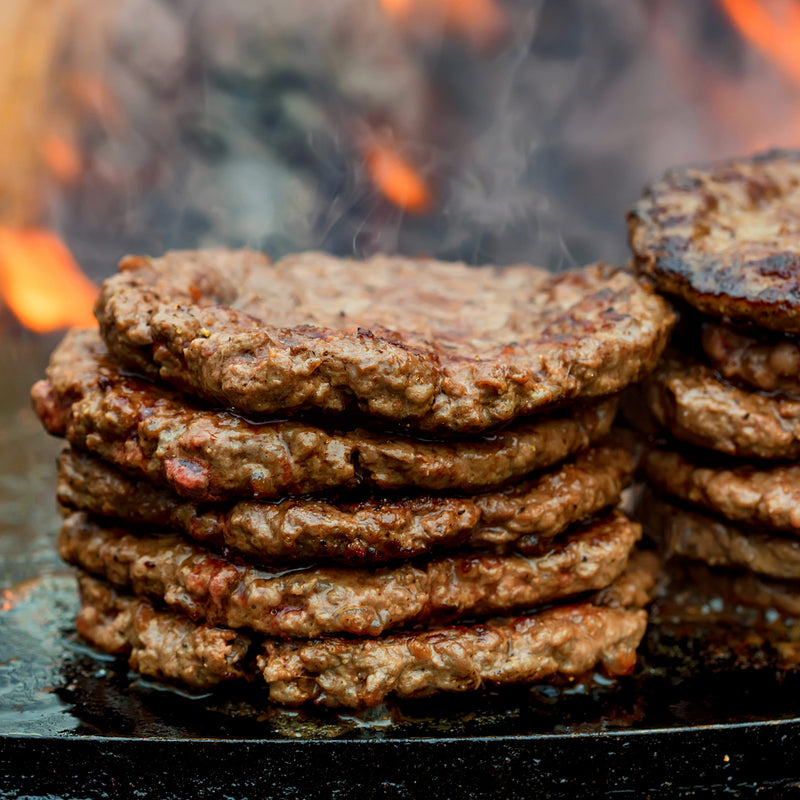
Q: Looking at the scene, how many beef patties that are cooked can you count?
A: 11